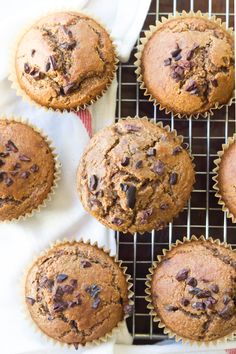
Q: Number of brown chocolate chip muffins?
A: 7